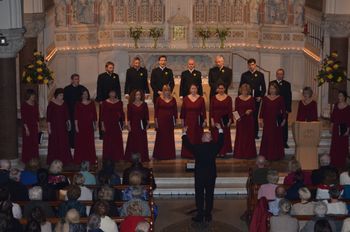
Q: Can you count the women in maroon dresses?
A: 12